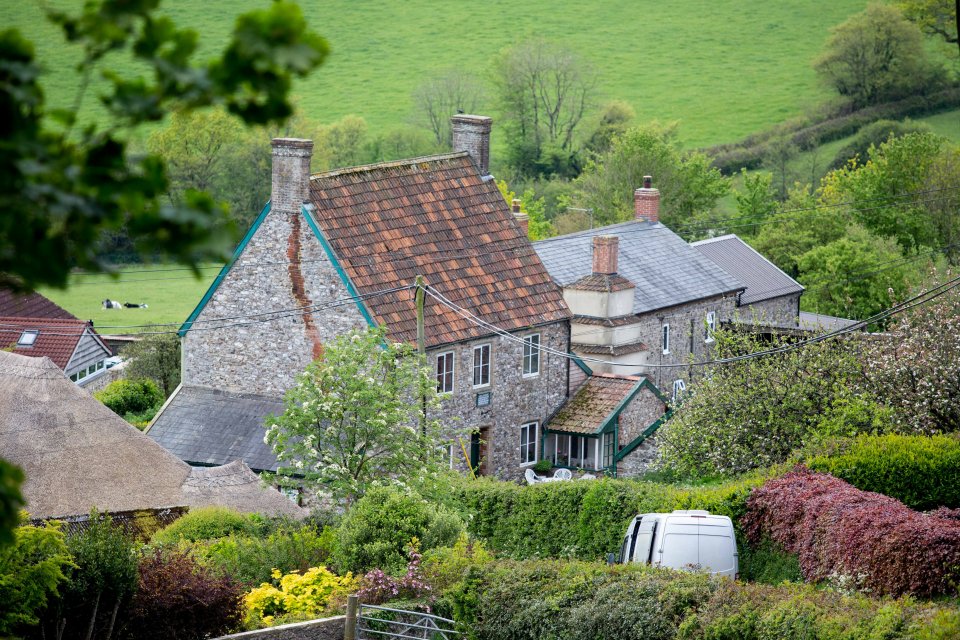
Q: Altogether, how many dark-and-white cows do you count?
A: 2